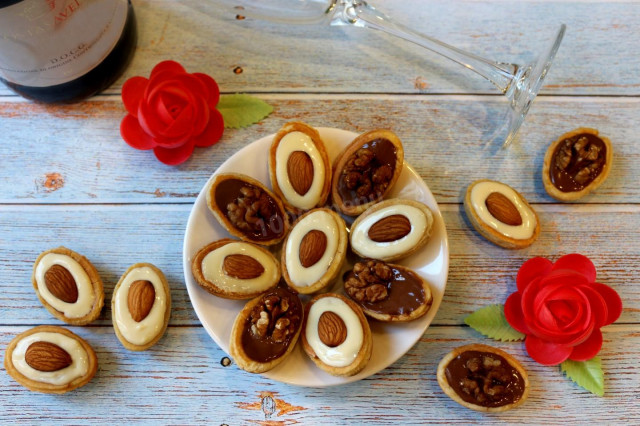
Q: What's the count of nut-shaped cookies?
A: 15